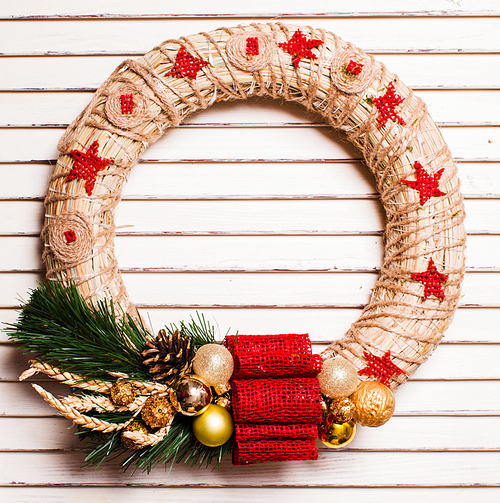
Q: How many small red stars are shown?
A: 7